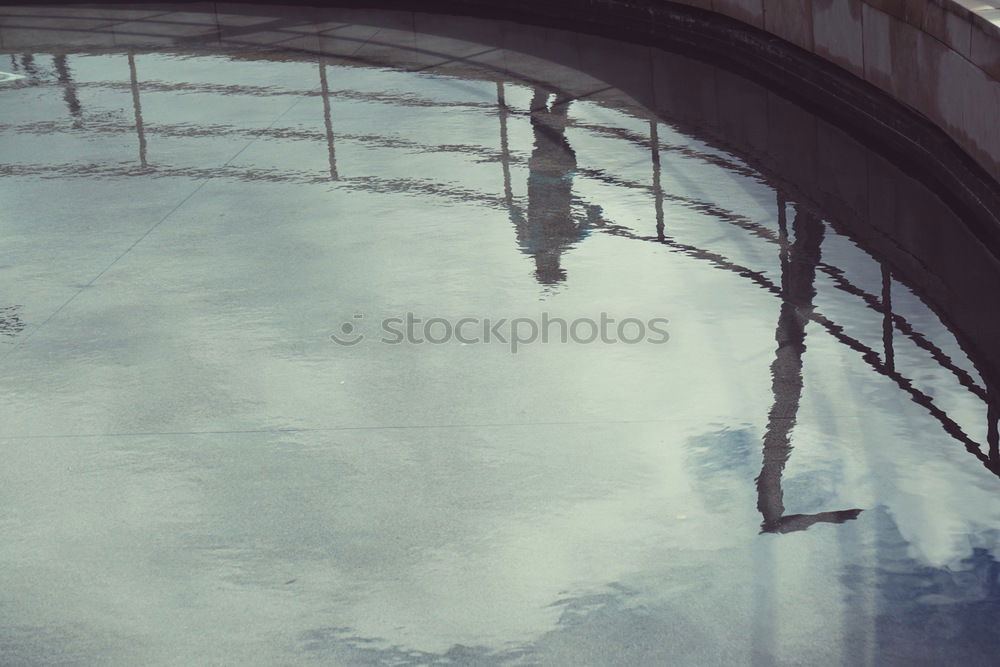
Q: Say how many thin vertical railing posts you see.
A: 7